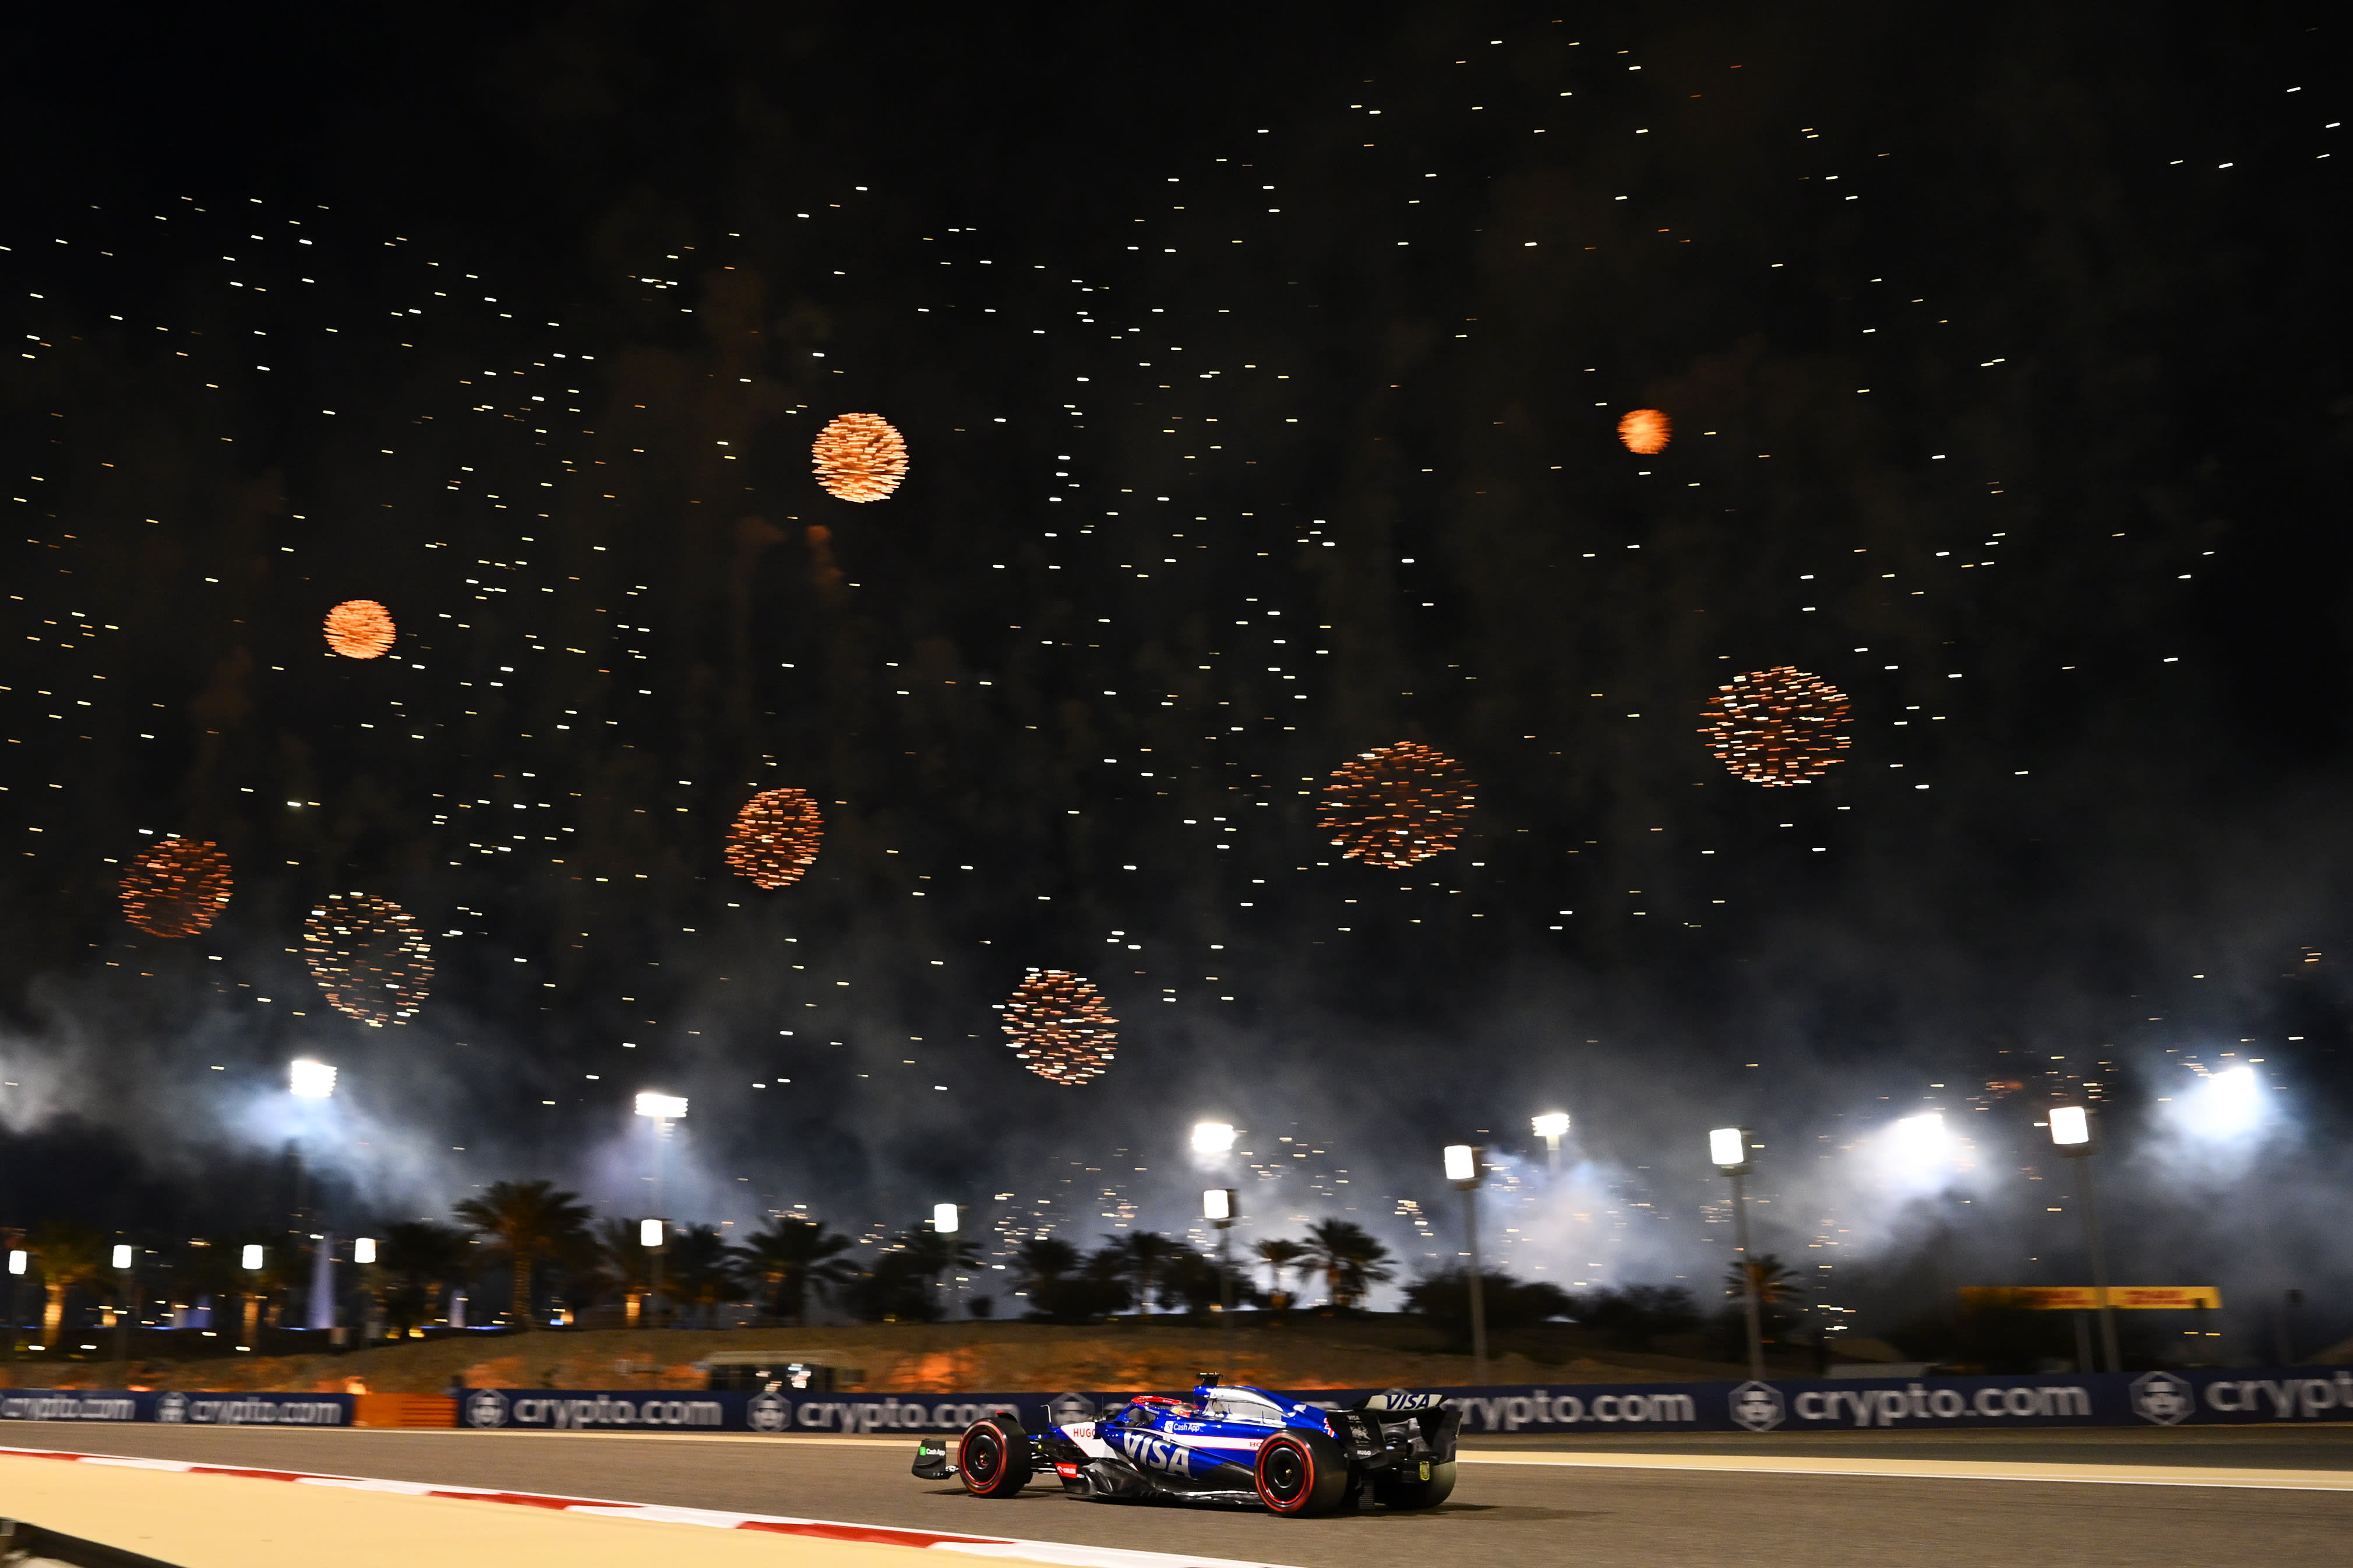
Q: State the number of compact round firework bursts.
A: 9